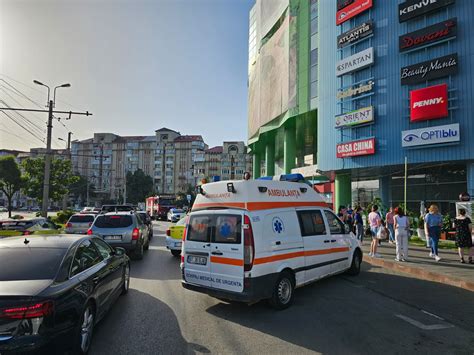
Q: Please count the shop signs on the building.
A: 11